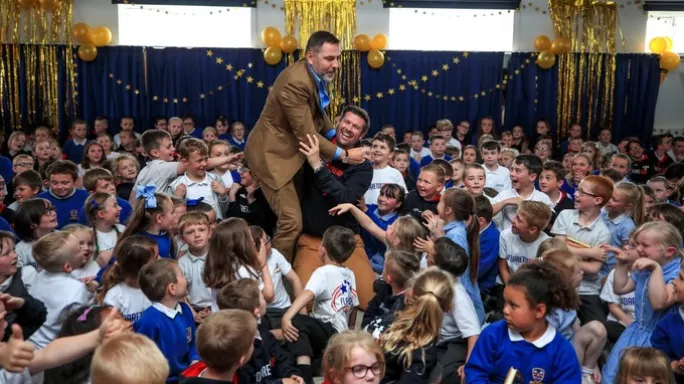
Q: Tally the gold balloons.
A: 15